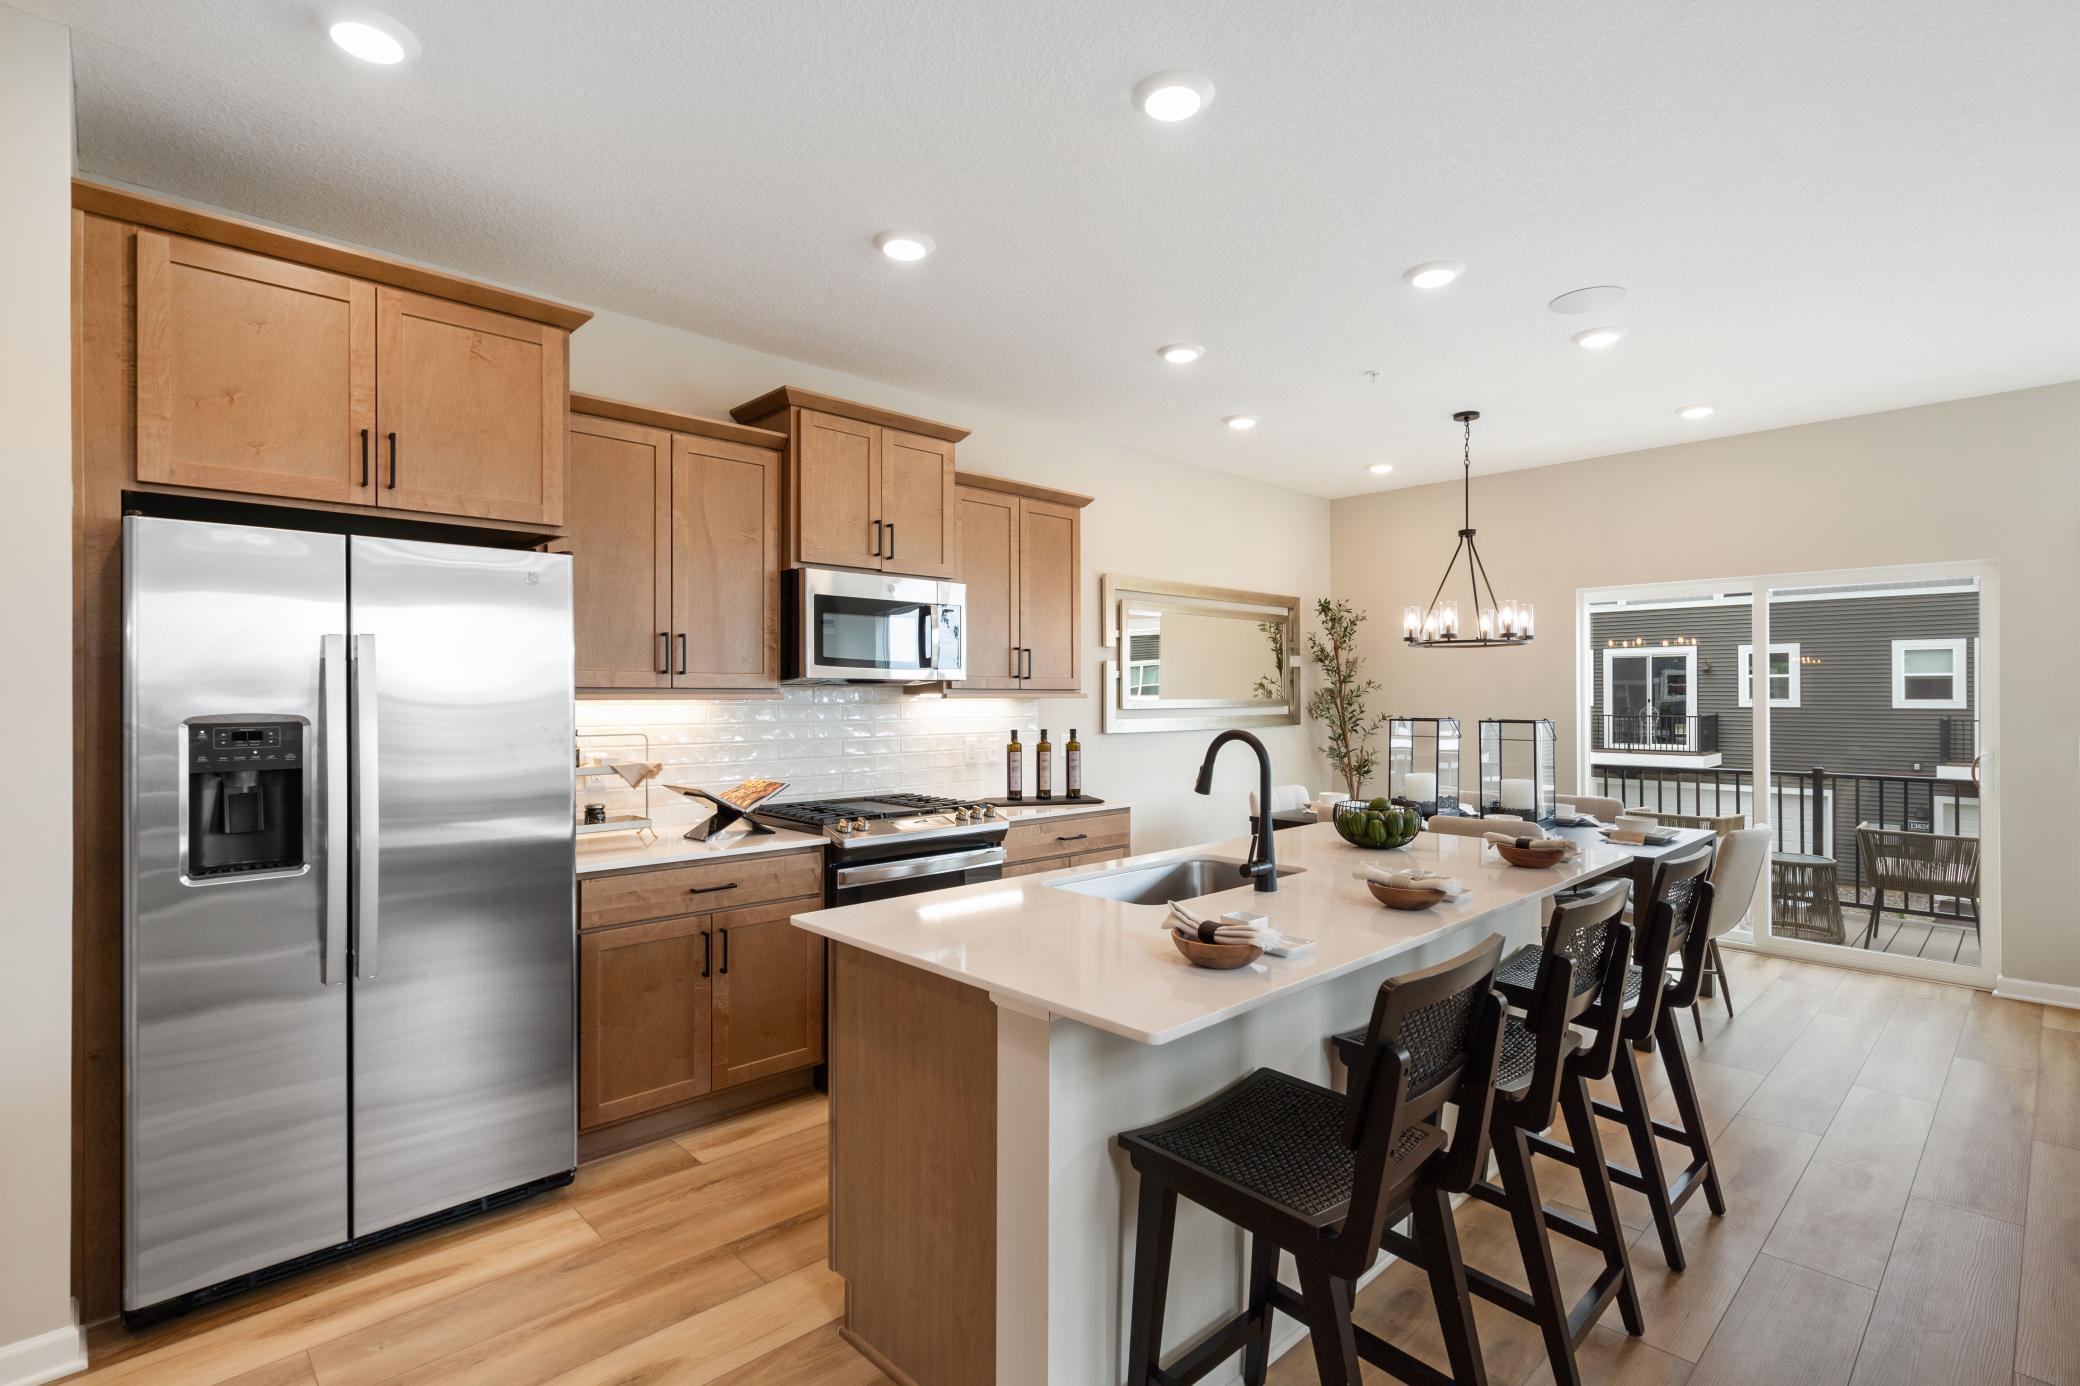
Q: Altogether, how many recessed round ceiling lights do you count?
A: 9